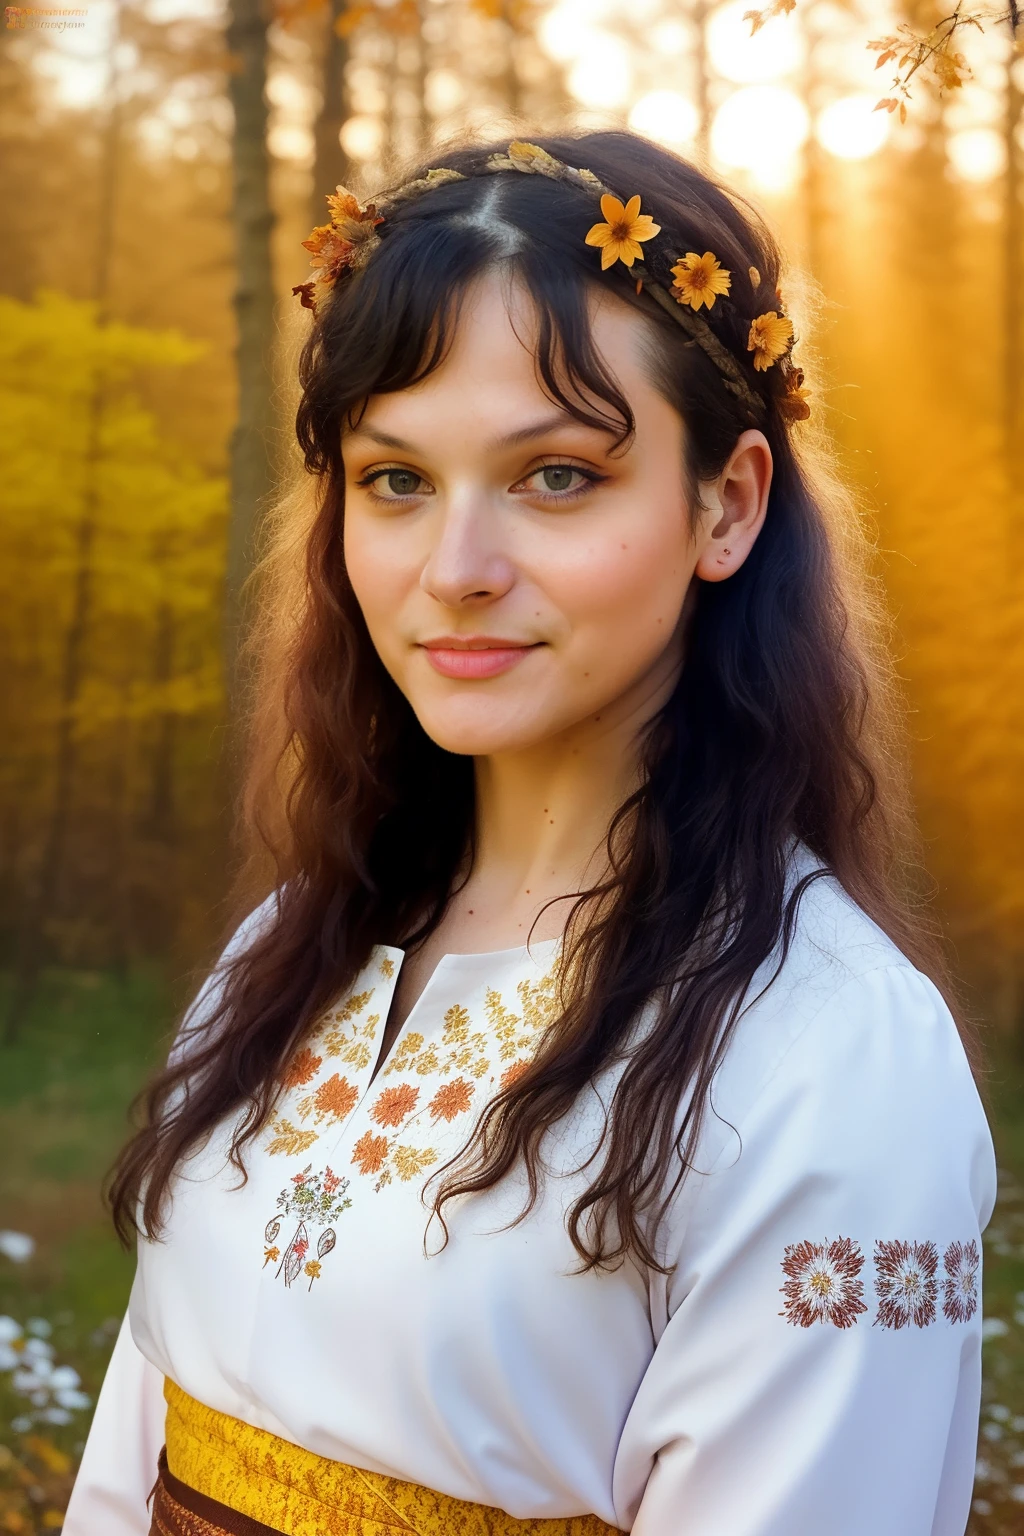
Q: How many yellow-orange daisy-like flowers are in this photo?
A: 3